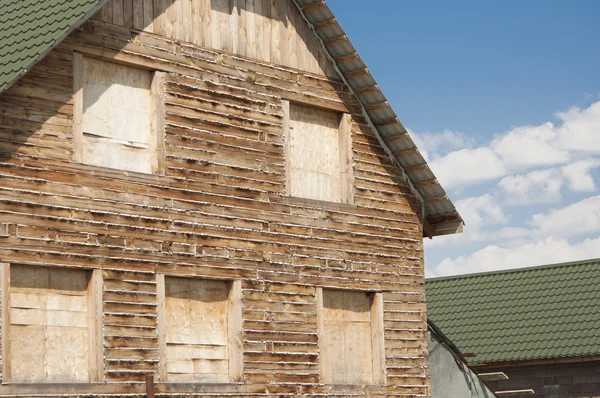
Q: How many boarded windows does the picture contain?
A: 5